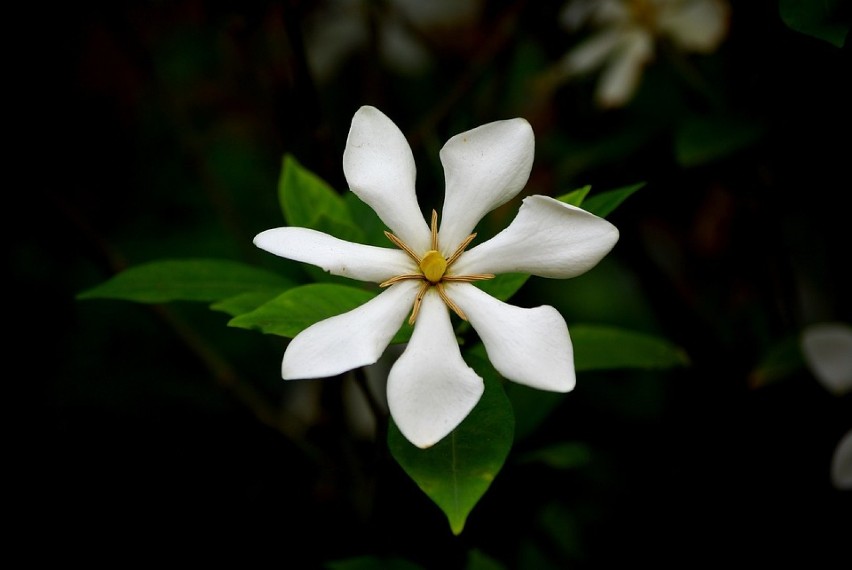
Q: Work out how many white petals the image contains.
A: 7